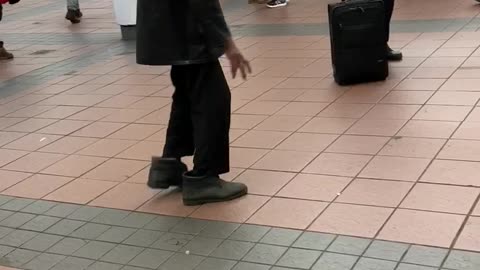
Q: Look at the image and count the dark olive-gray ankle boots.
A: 2